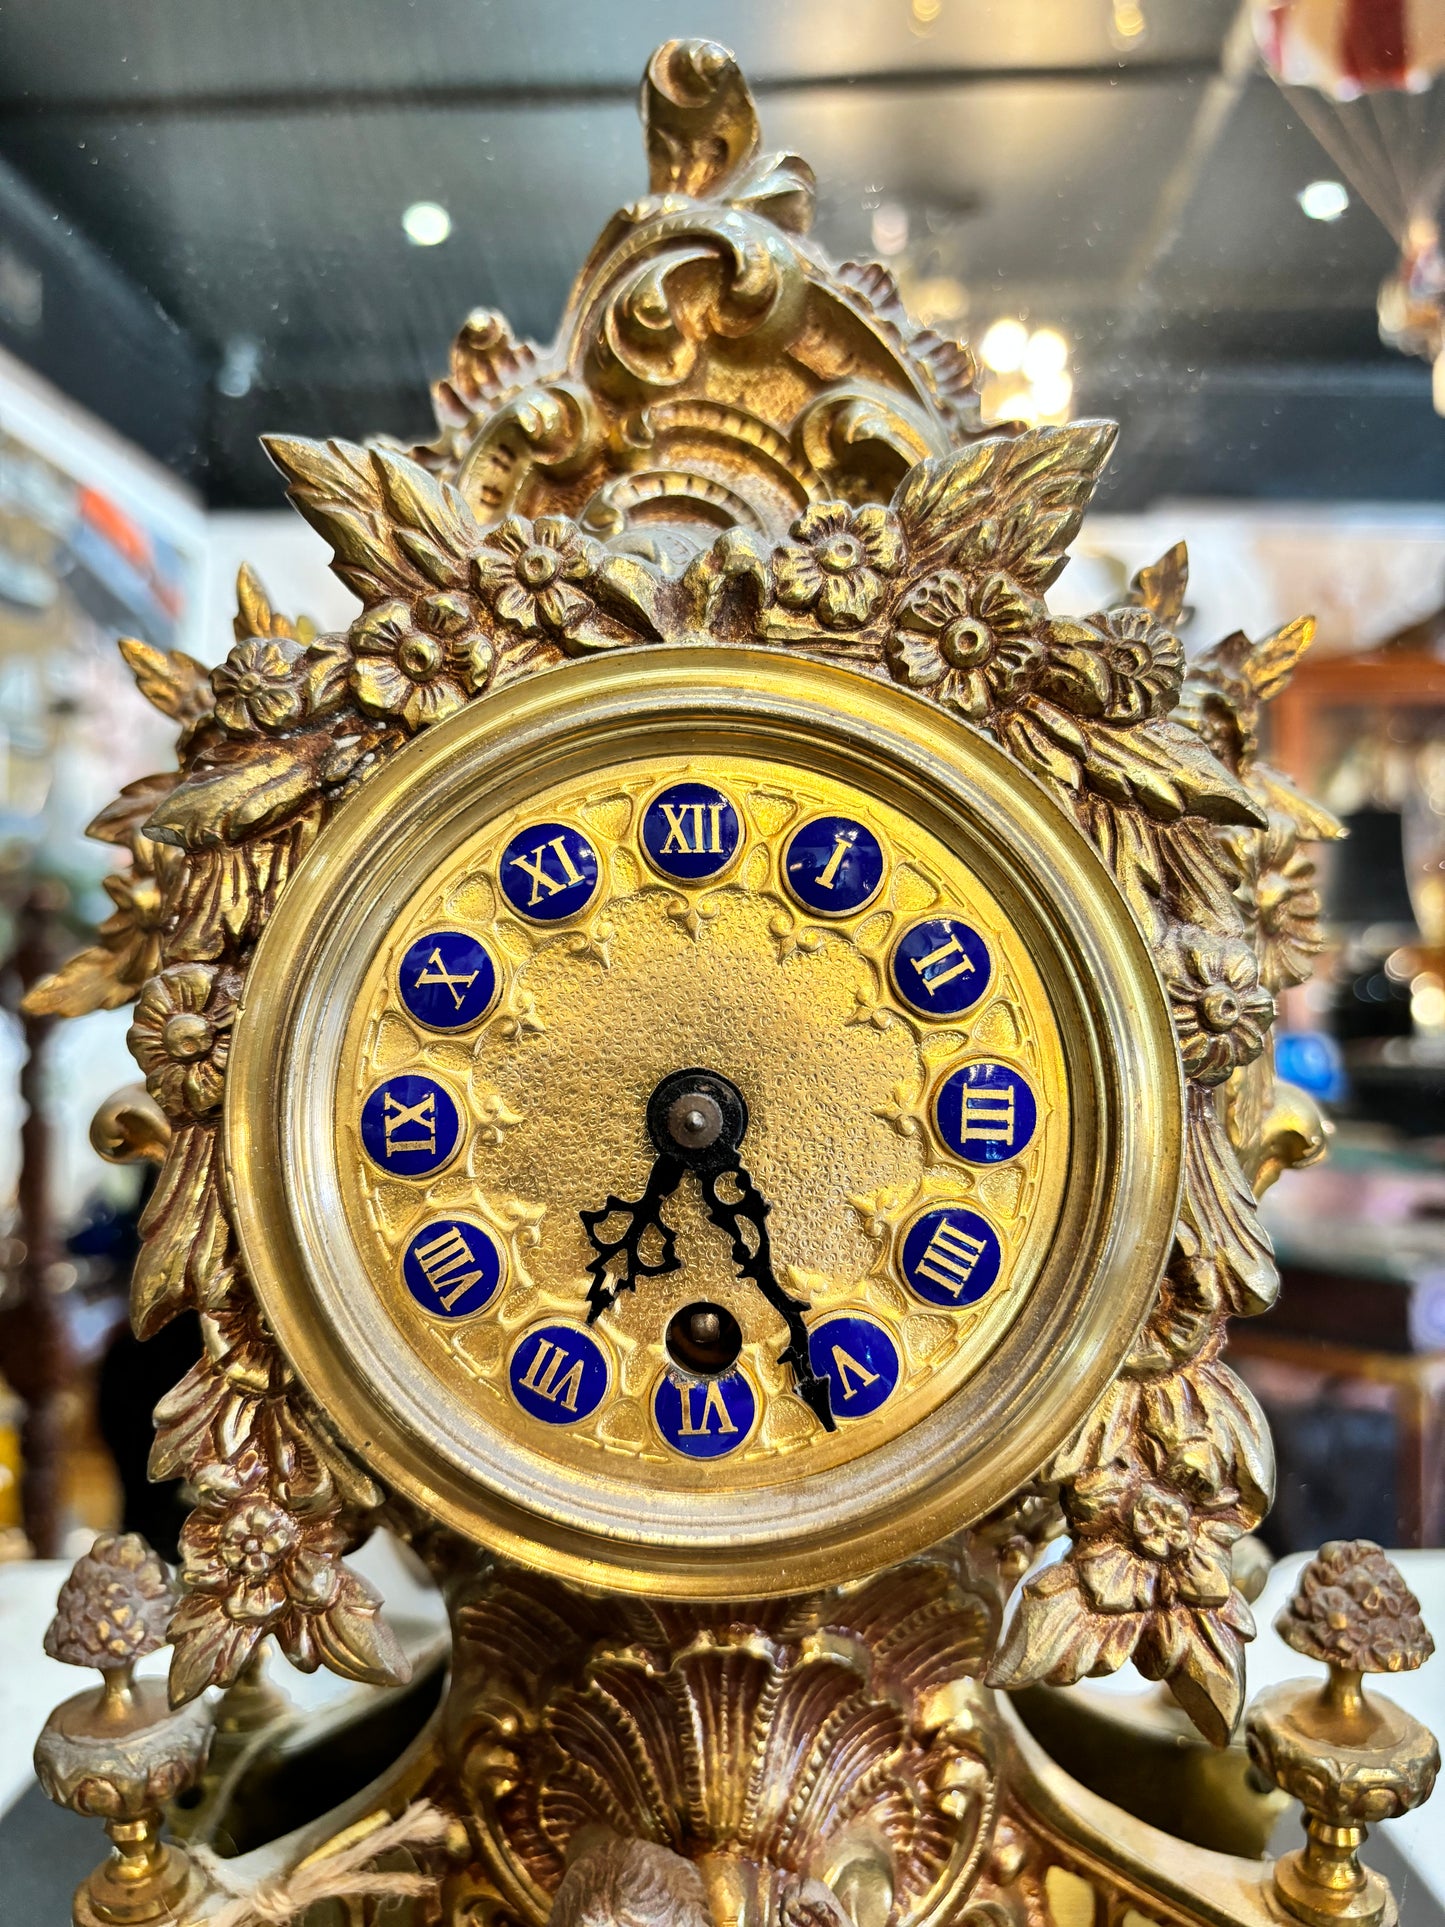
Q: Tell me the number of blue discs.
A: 12